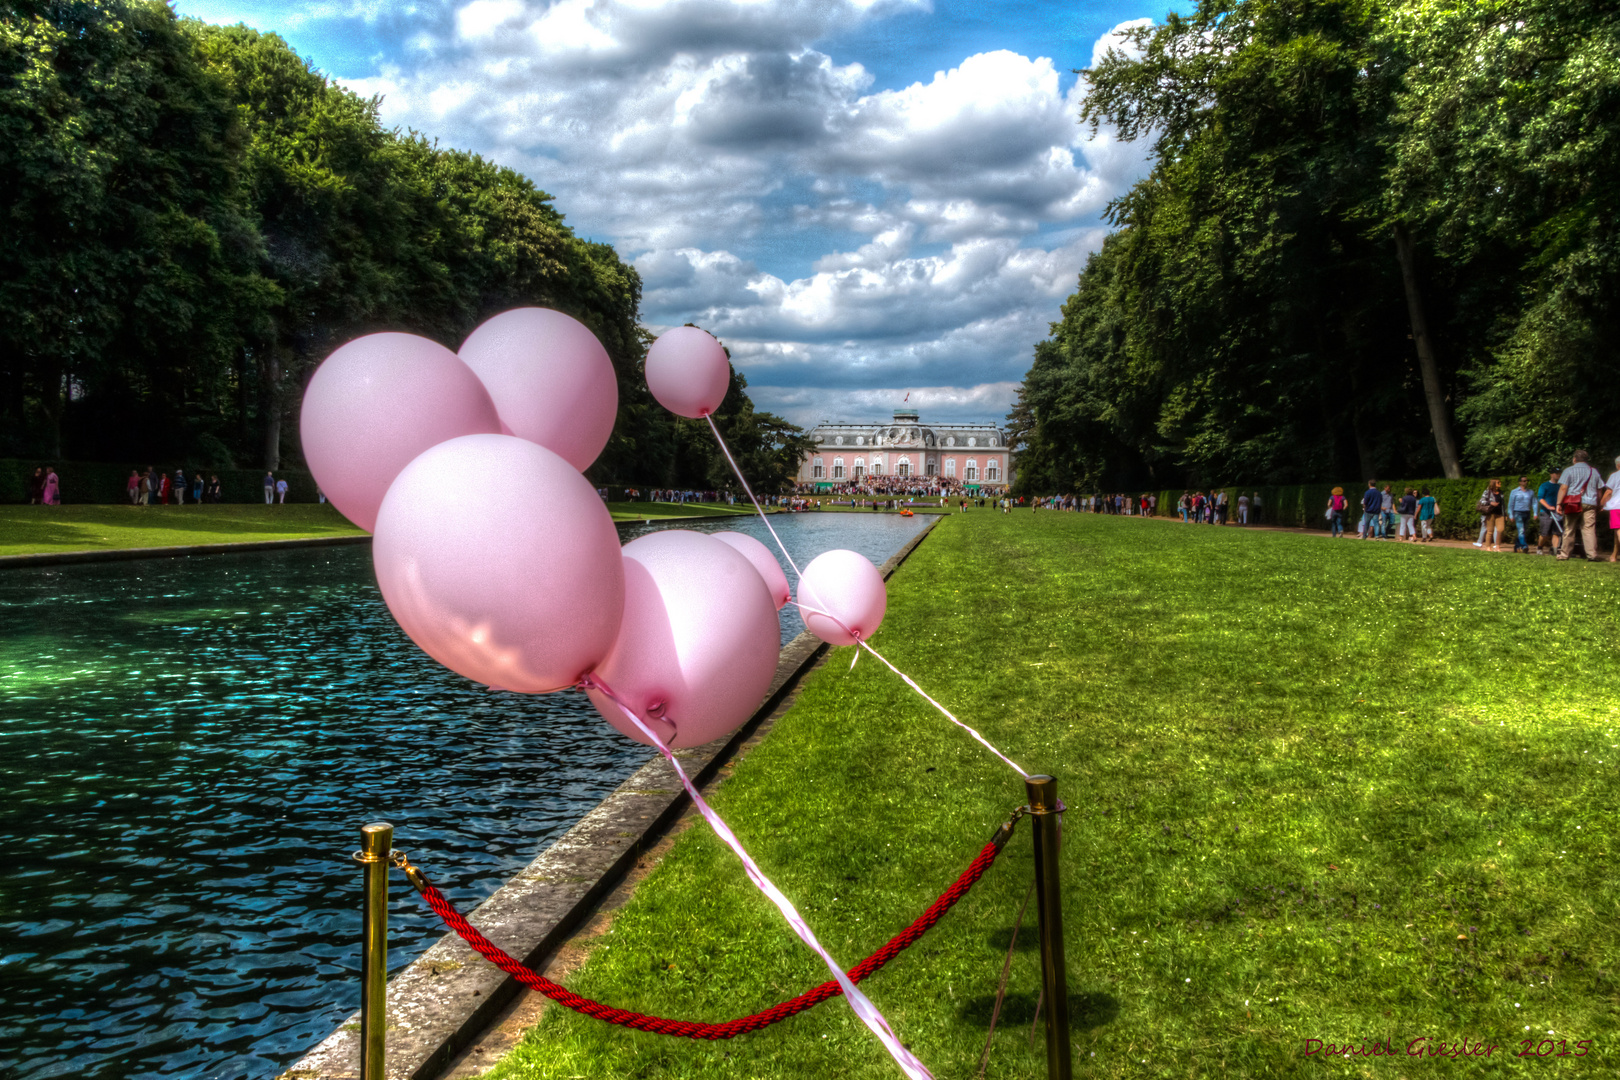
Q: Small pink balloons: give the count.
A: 3